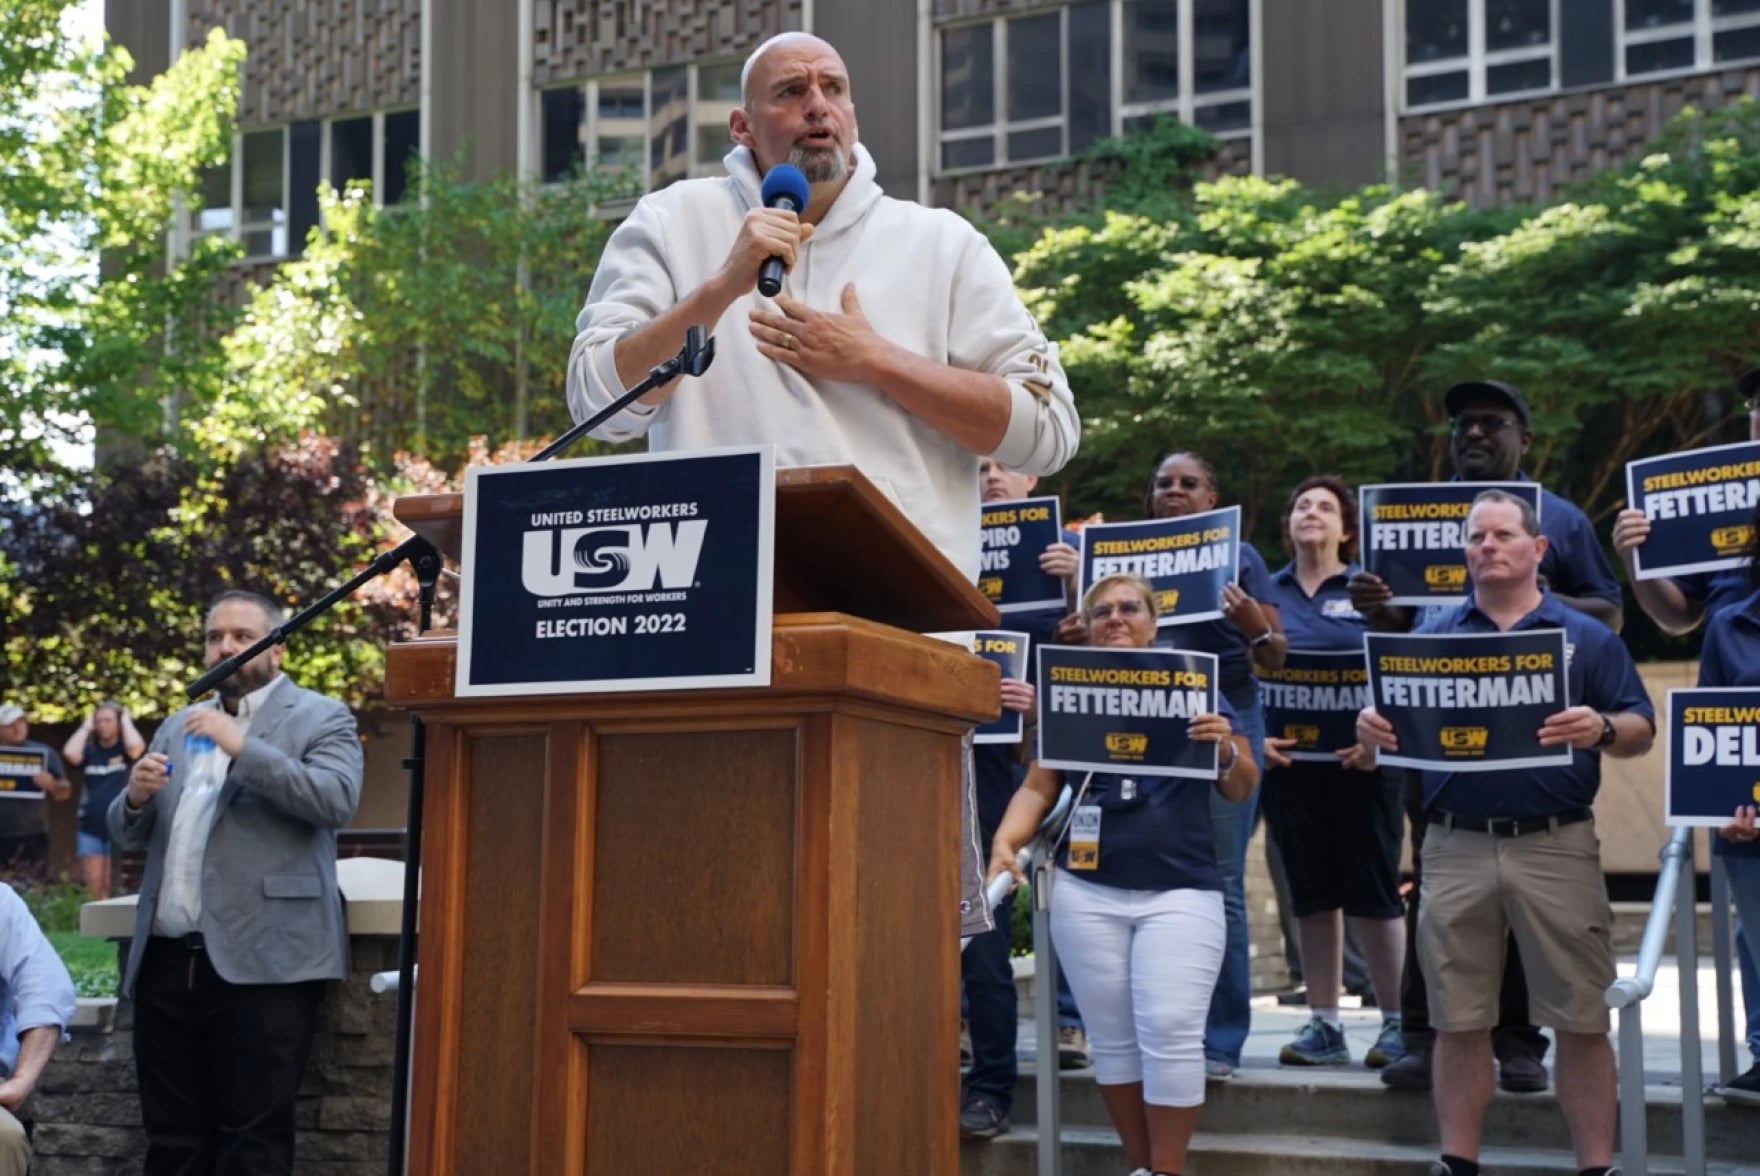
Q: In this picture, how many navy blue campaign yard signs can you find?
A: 11